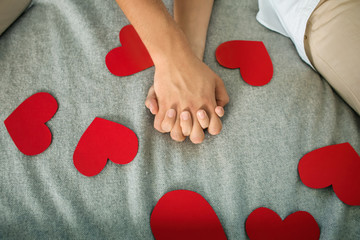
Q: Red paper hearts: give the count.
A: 7